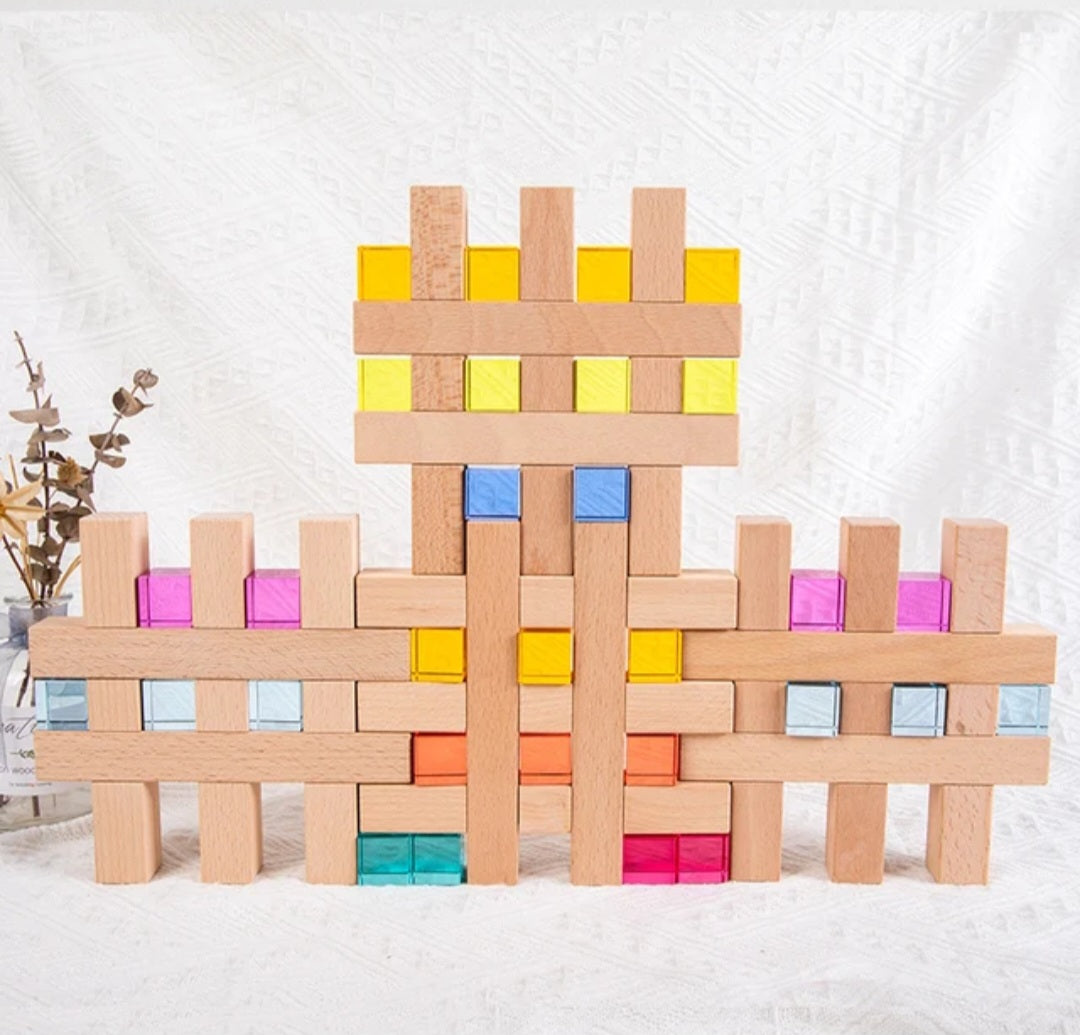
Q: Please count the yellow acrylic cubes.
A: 11